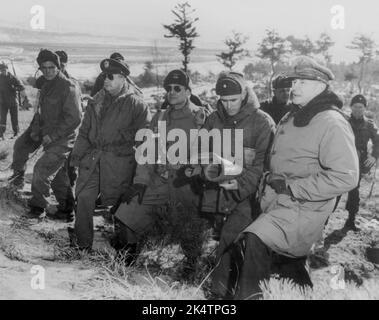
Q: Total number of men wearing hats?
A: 10